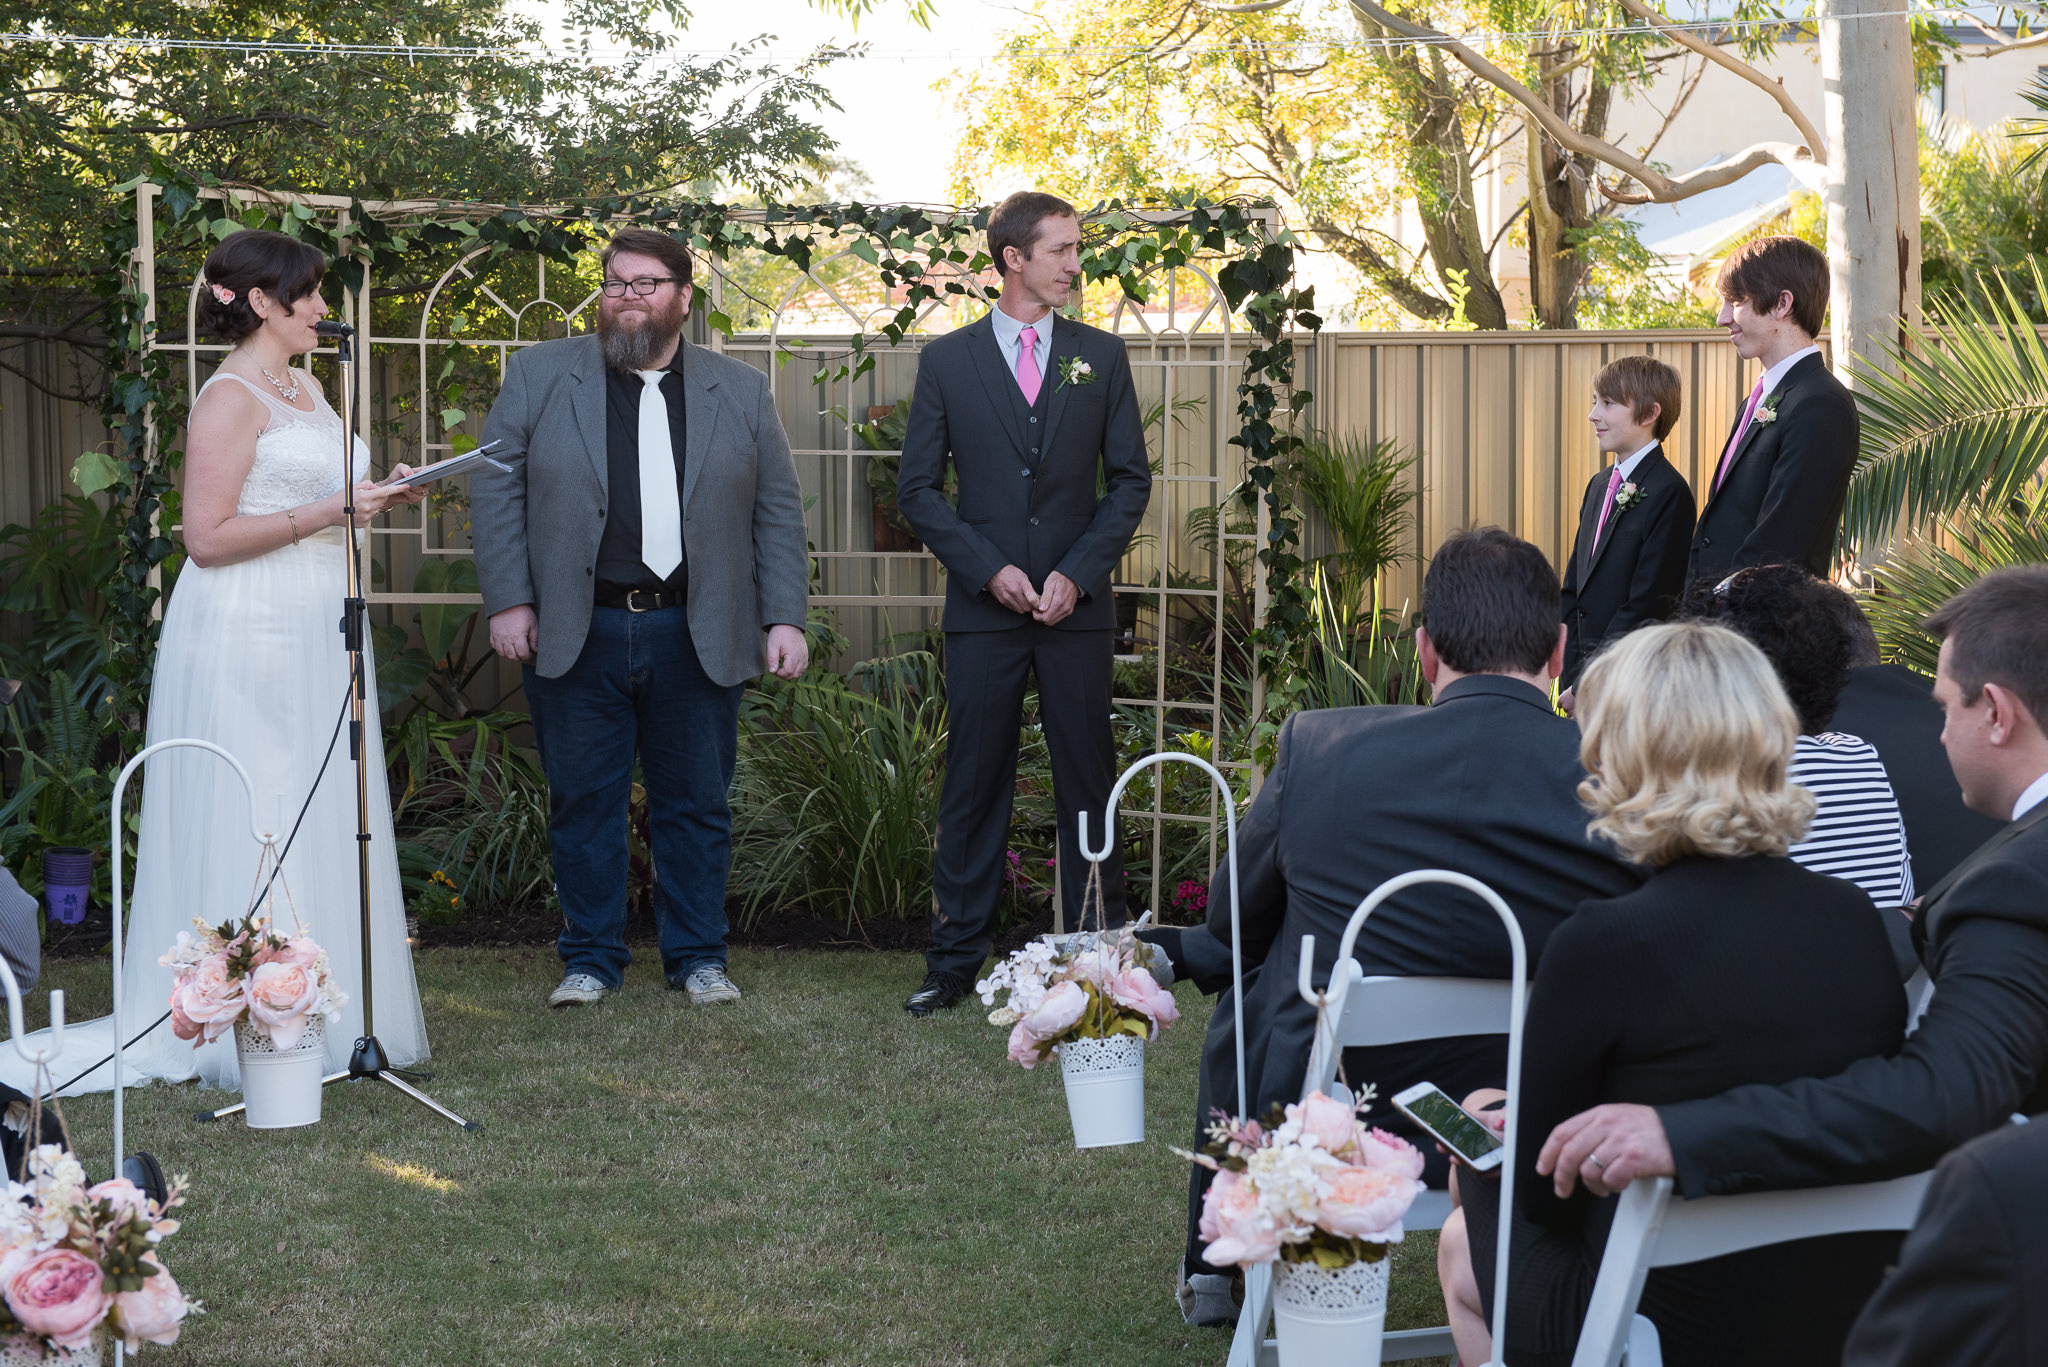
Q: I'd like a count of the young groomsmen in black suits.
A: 2